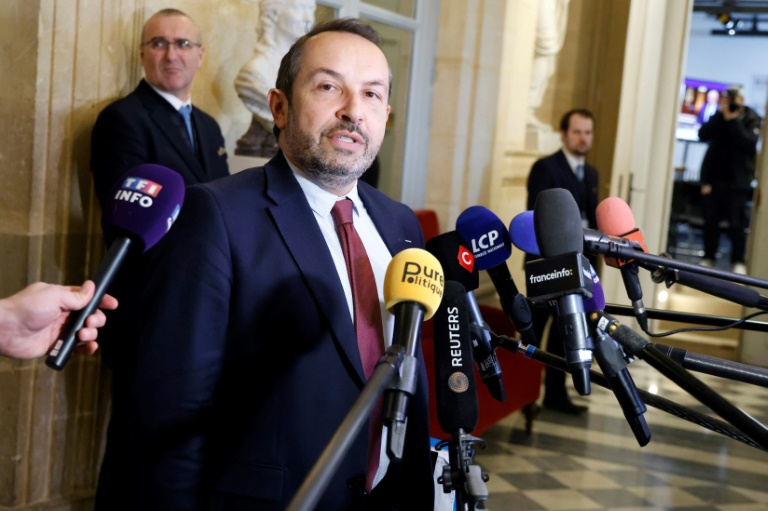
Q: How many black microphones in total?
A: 3